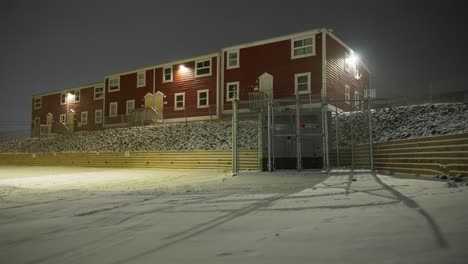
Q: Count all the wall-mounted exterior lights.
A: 3